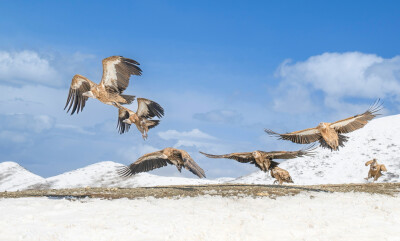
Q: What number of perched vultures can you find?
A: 2